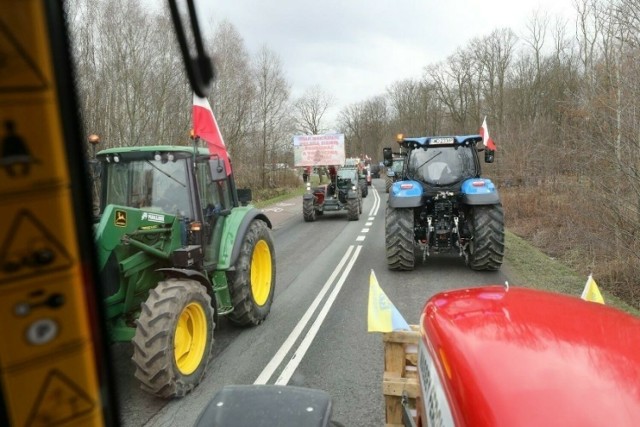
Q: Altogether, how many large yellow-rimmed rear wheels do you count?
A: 1